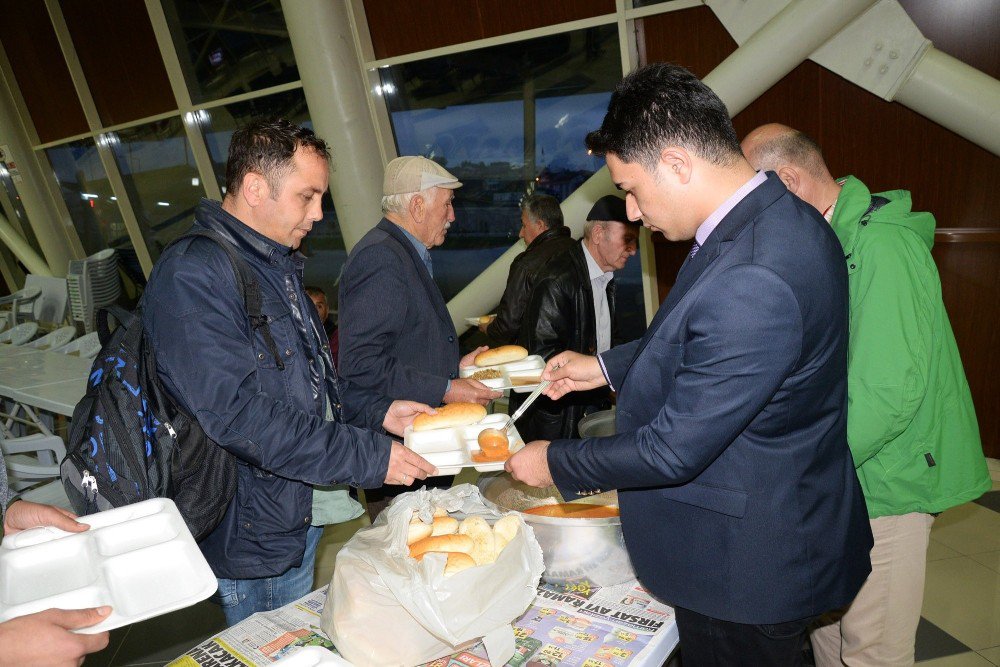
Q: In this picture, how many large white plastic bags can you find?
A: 1